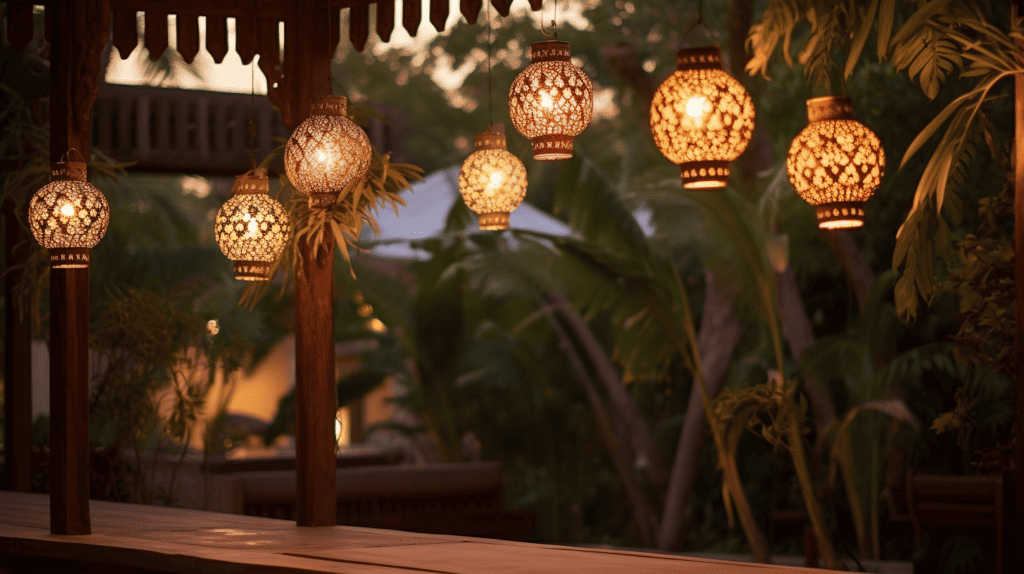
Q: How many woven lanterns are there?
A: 7